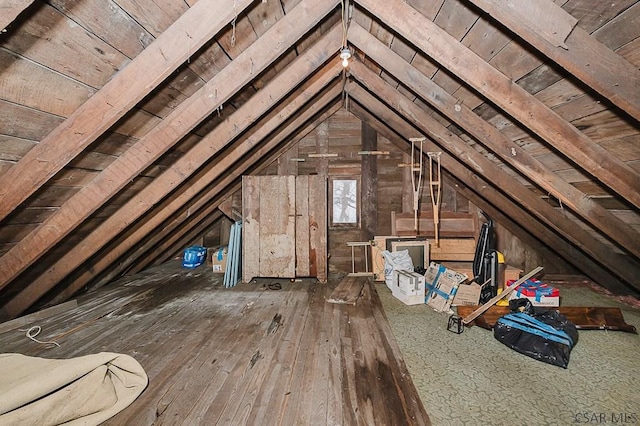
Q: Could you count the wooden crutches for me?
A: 2